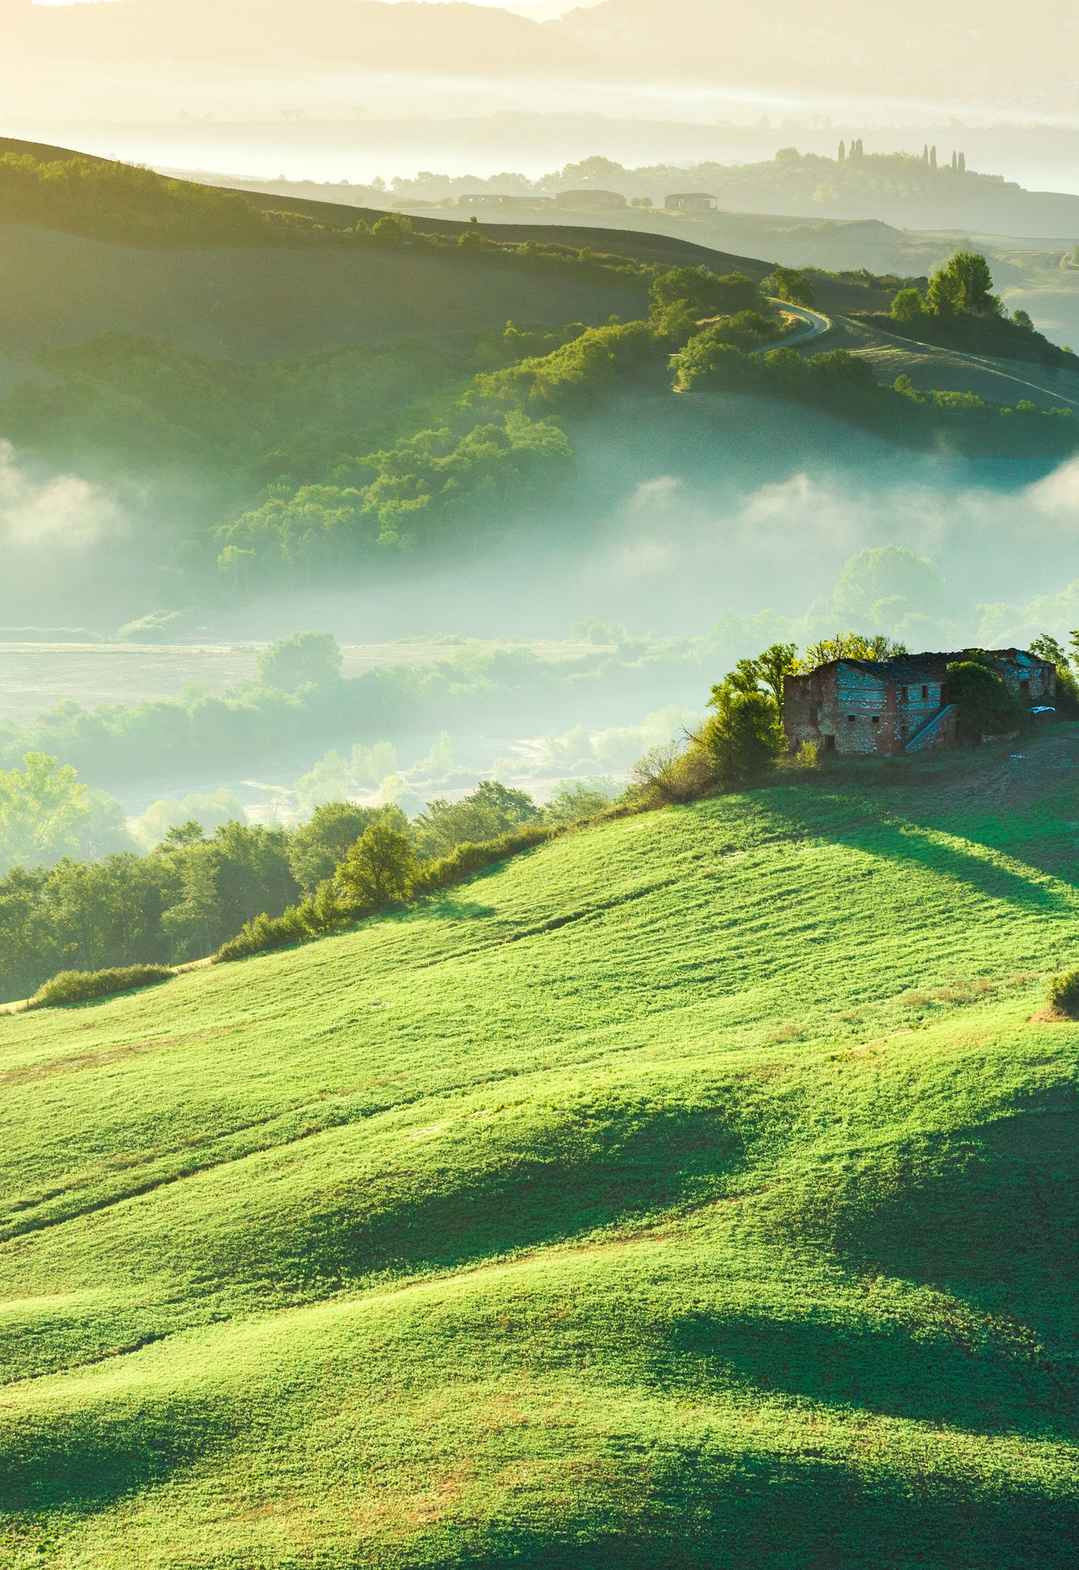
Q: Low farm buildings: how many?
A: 3